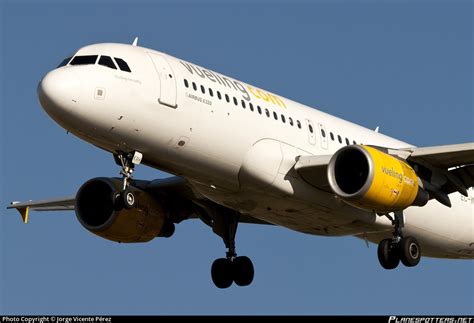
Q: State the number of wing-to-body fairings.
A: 1